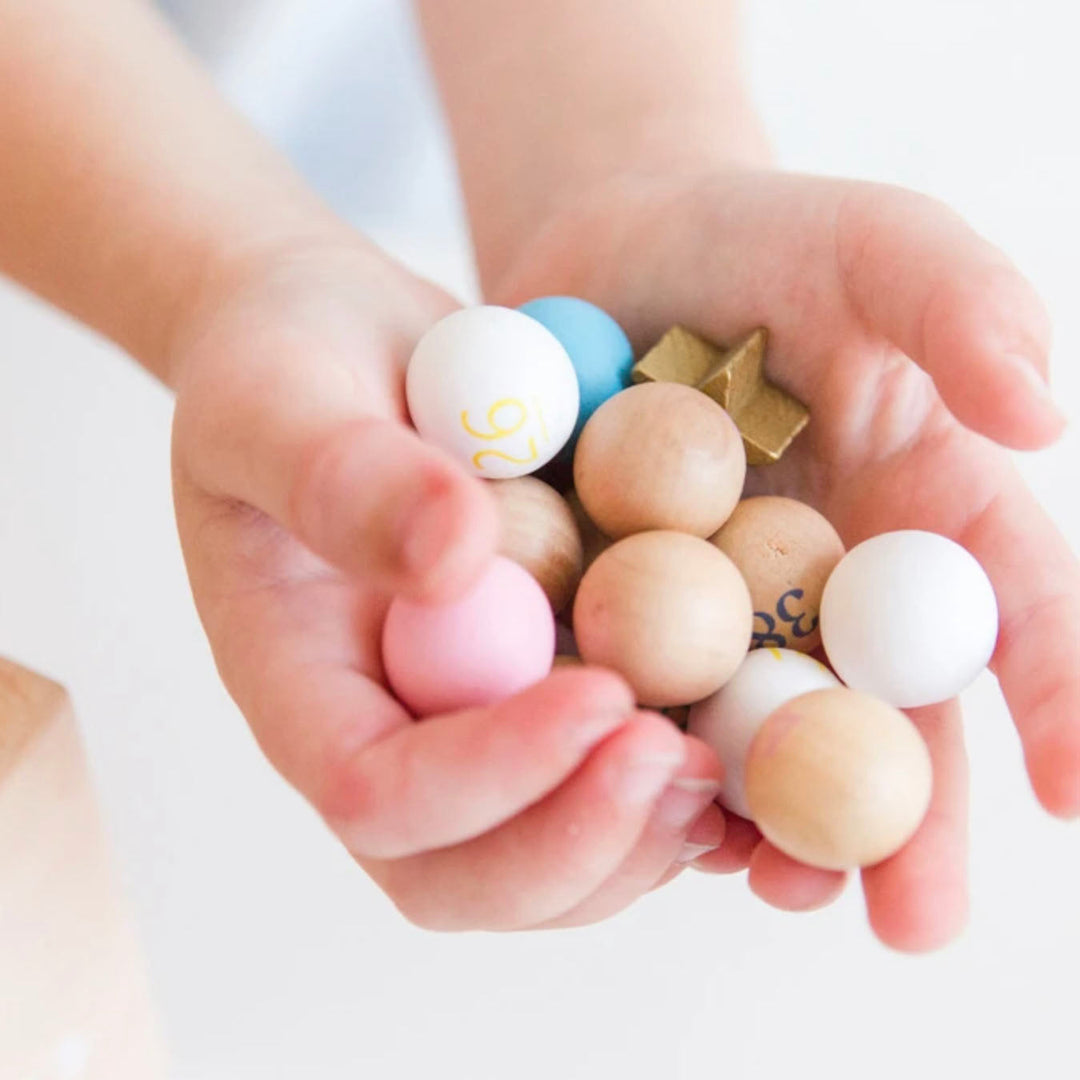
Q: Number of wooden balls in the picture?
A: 5